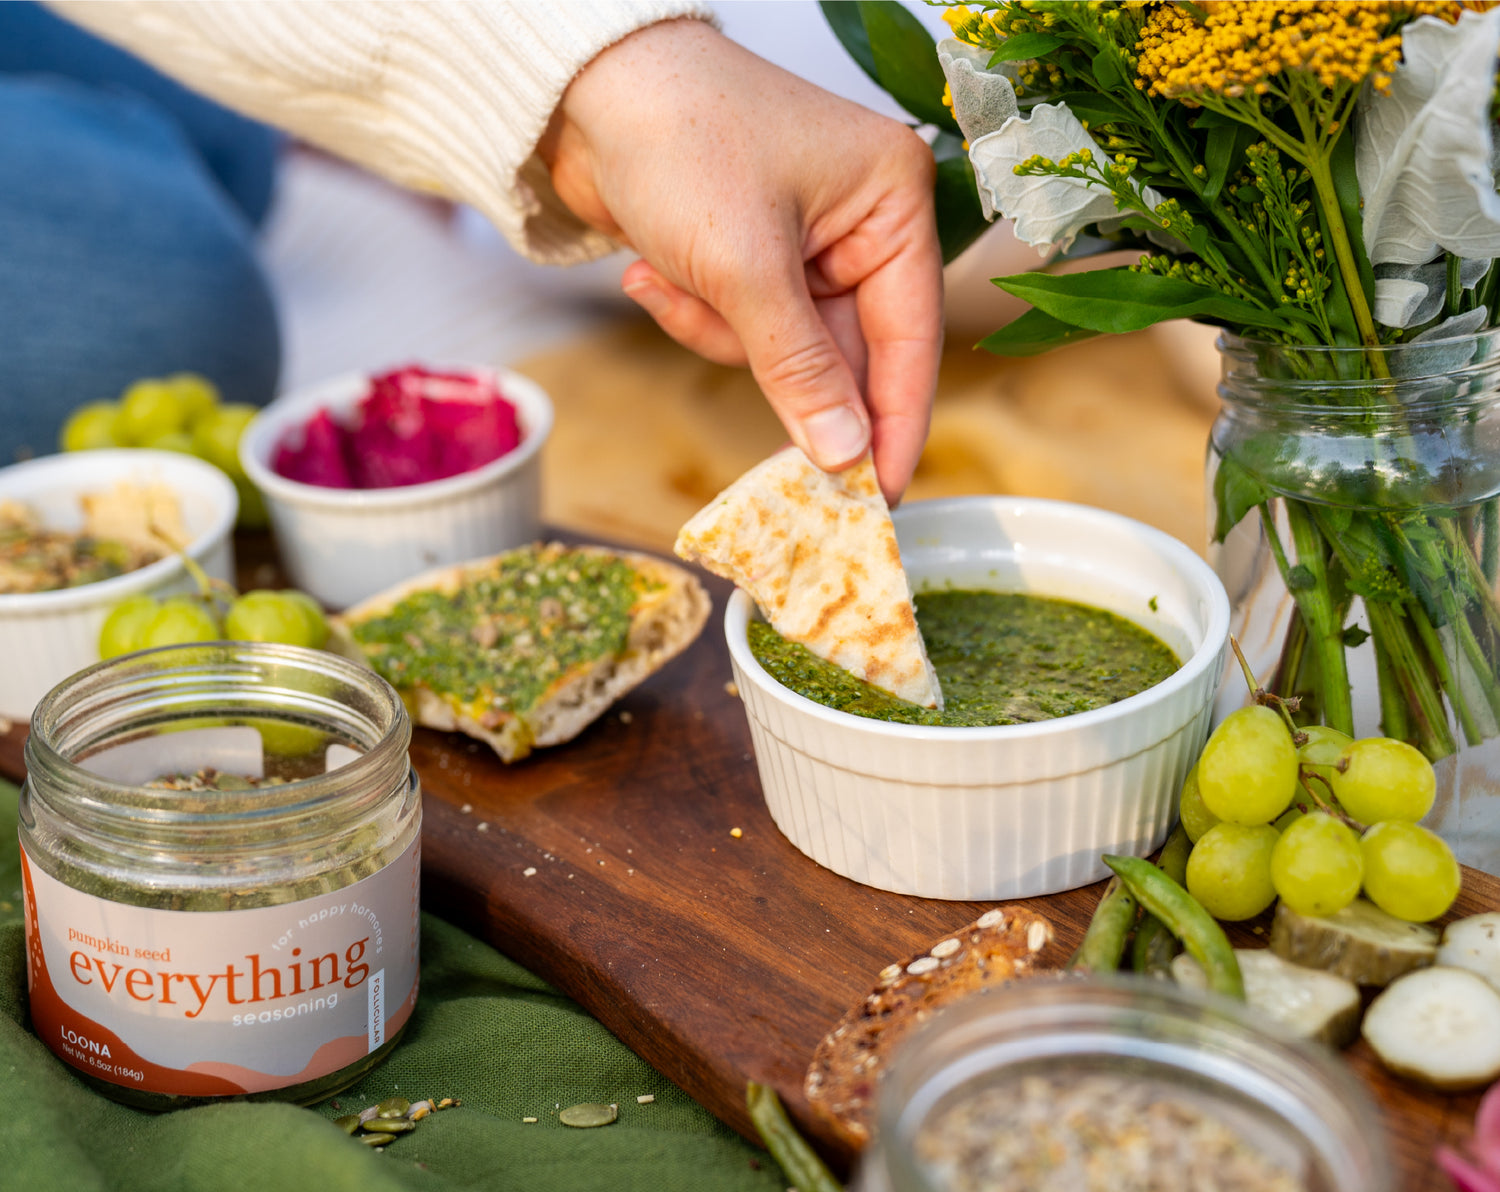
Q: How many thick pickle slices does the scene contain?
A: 4